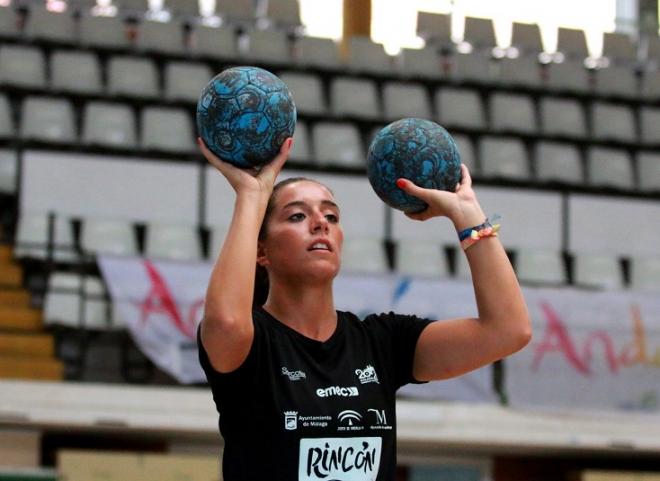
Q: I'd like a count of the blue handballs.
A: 2